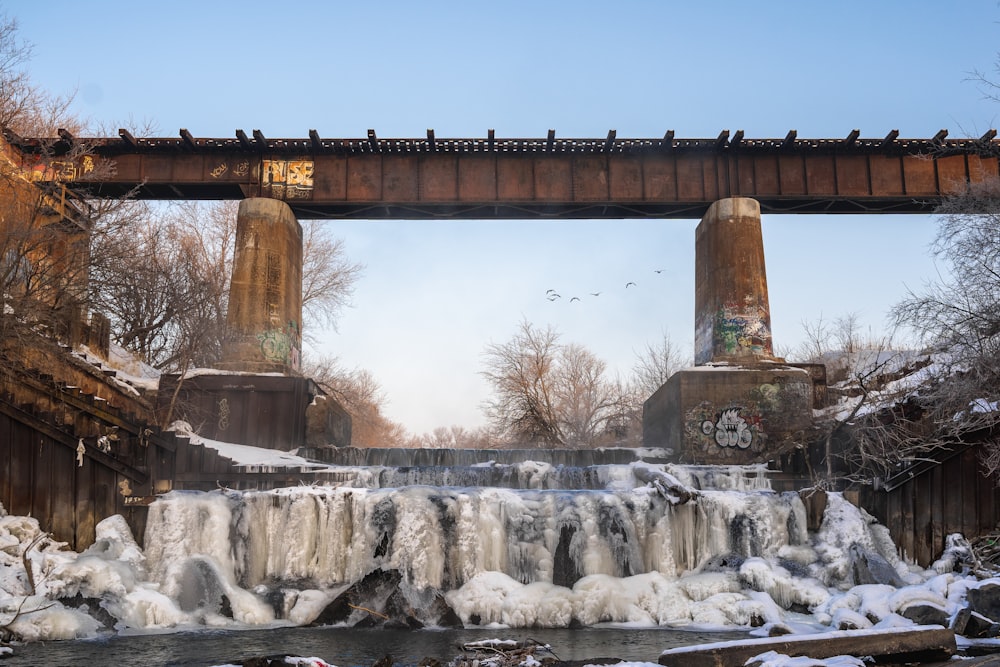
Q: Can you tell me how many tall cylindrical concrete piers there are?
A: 2